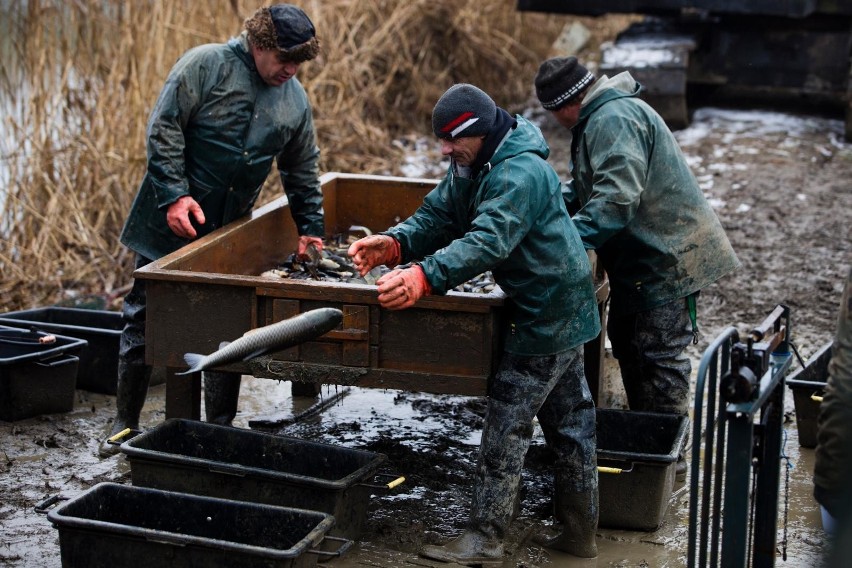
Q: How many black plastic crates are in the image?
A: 6